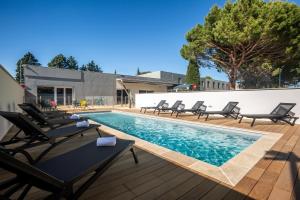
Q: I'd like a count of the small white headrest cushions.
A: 3